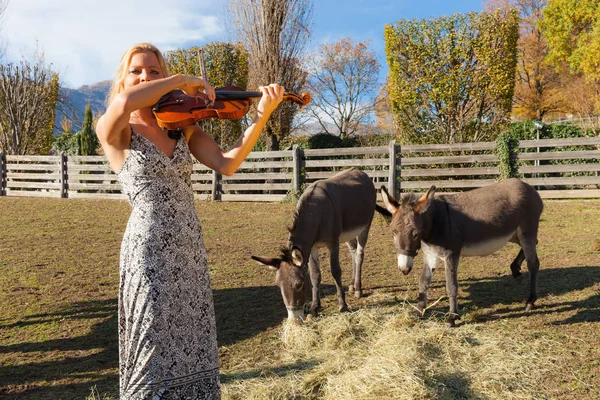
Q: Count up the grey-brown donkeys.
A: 2